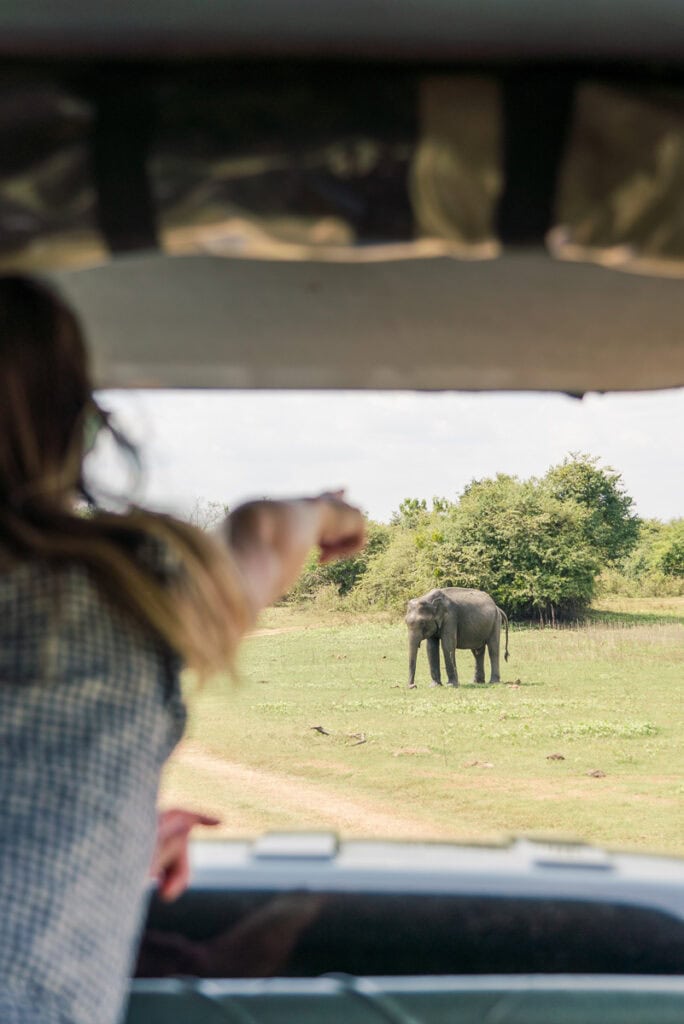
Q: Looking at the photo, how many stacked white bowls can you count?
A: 0